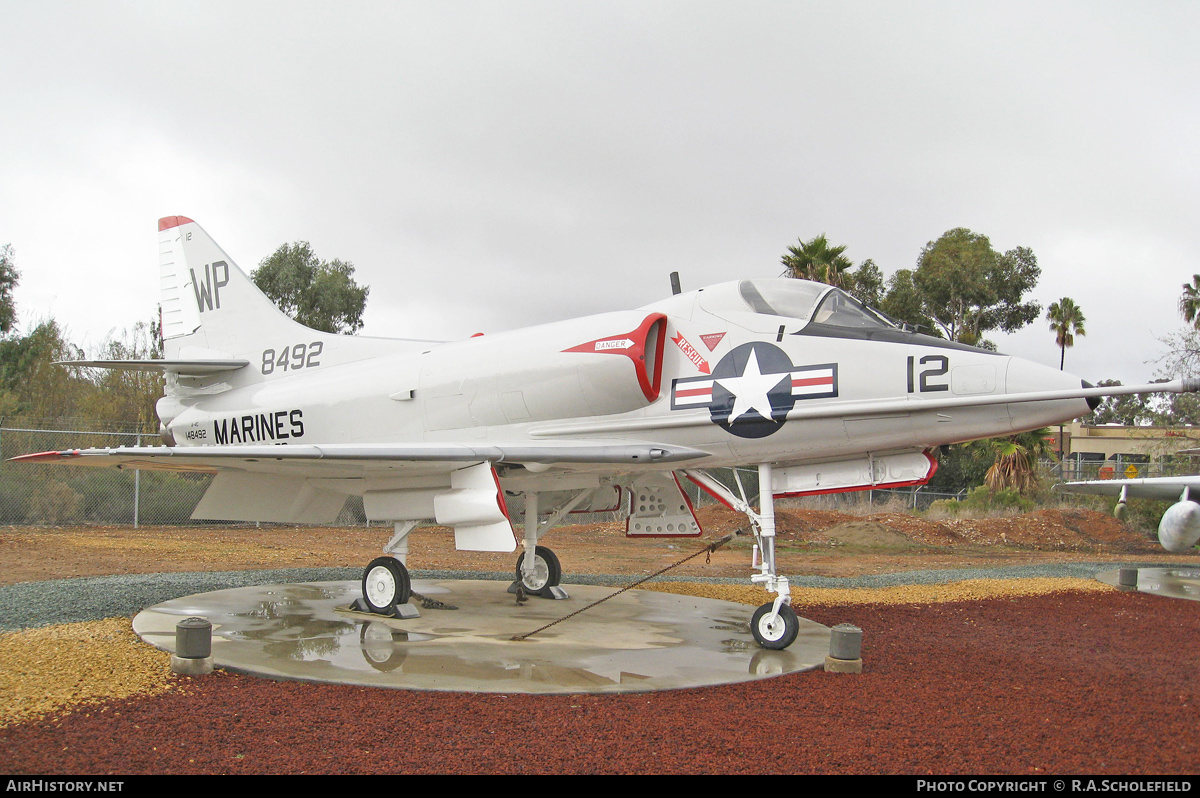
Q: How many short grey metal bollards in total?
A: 3